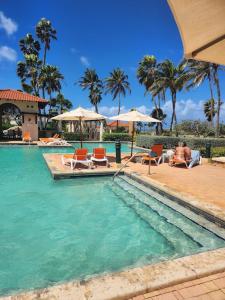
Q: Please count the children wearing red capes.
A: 0